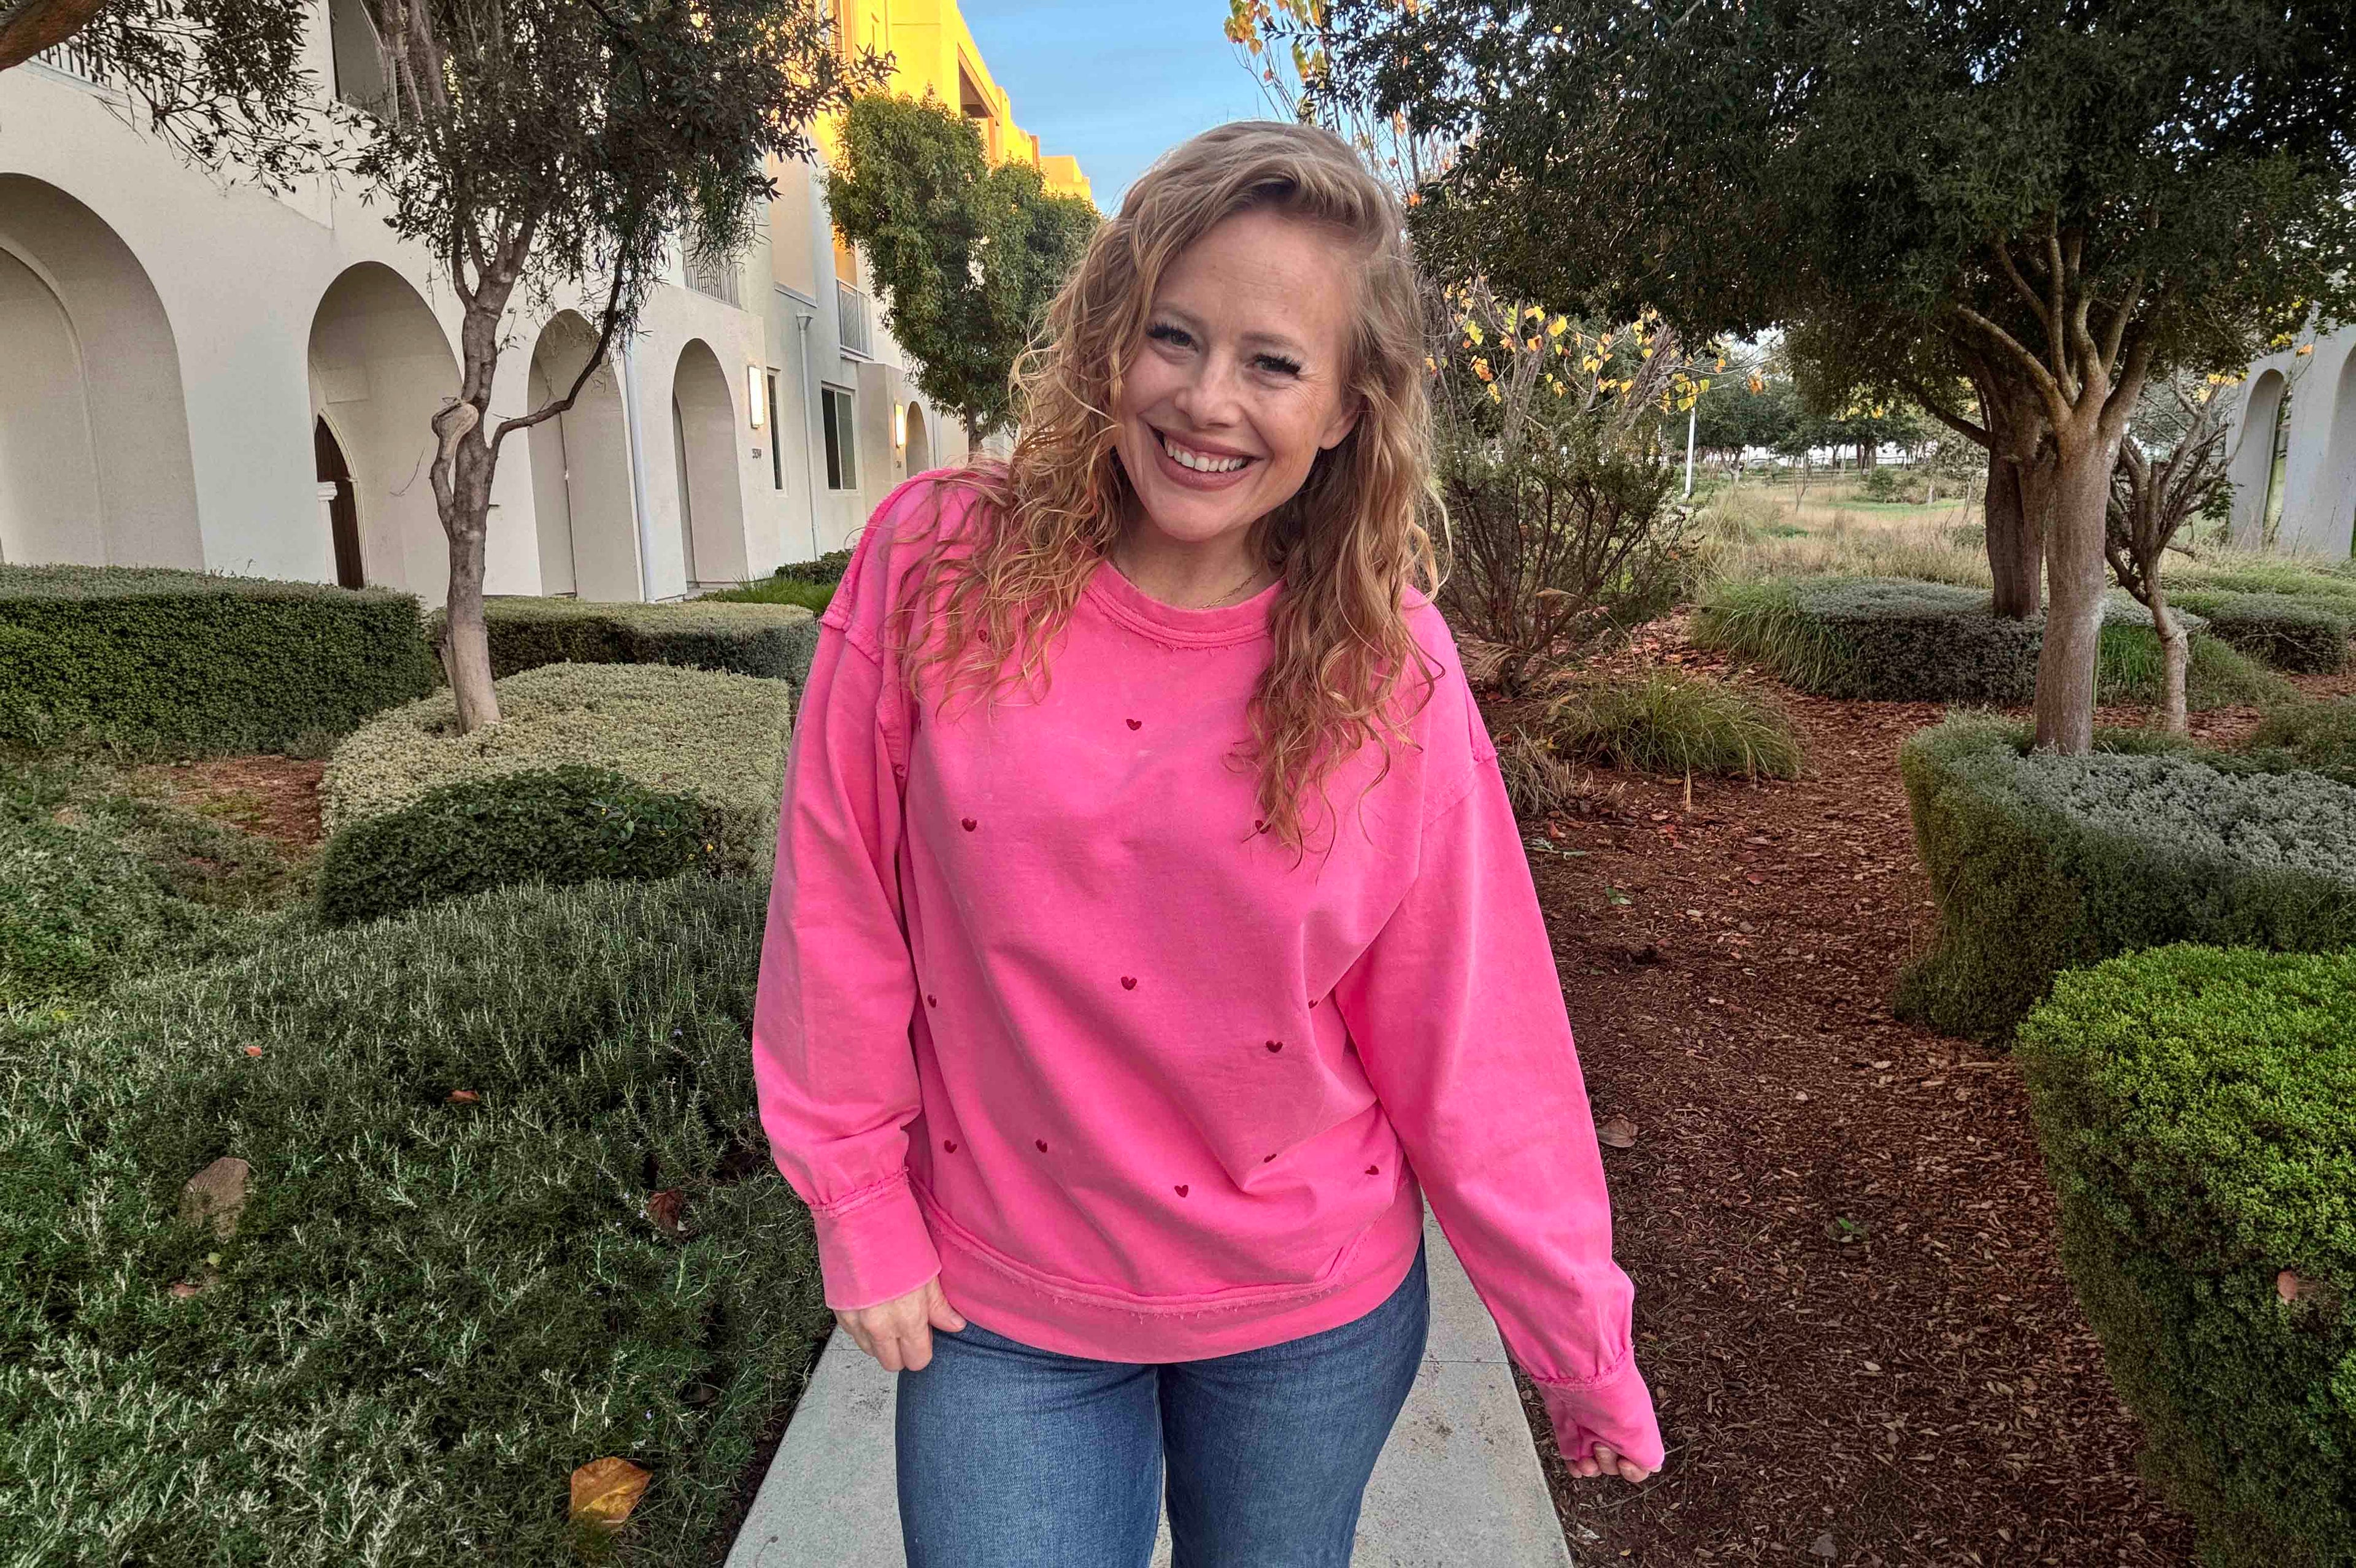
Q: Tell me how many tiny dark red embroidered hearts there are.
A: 13